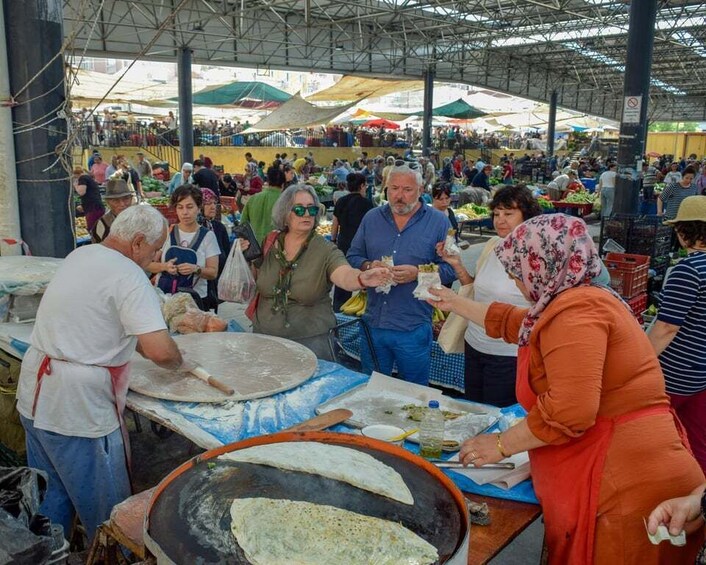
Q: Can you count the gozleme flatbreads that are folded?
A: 2